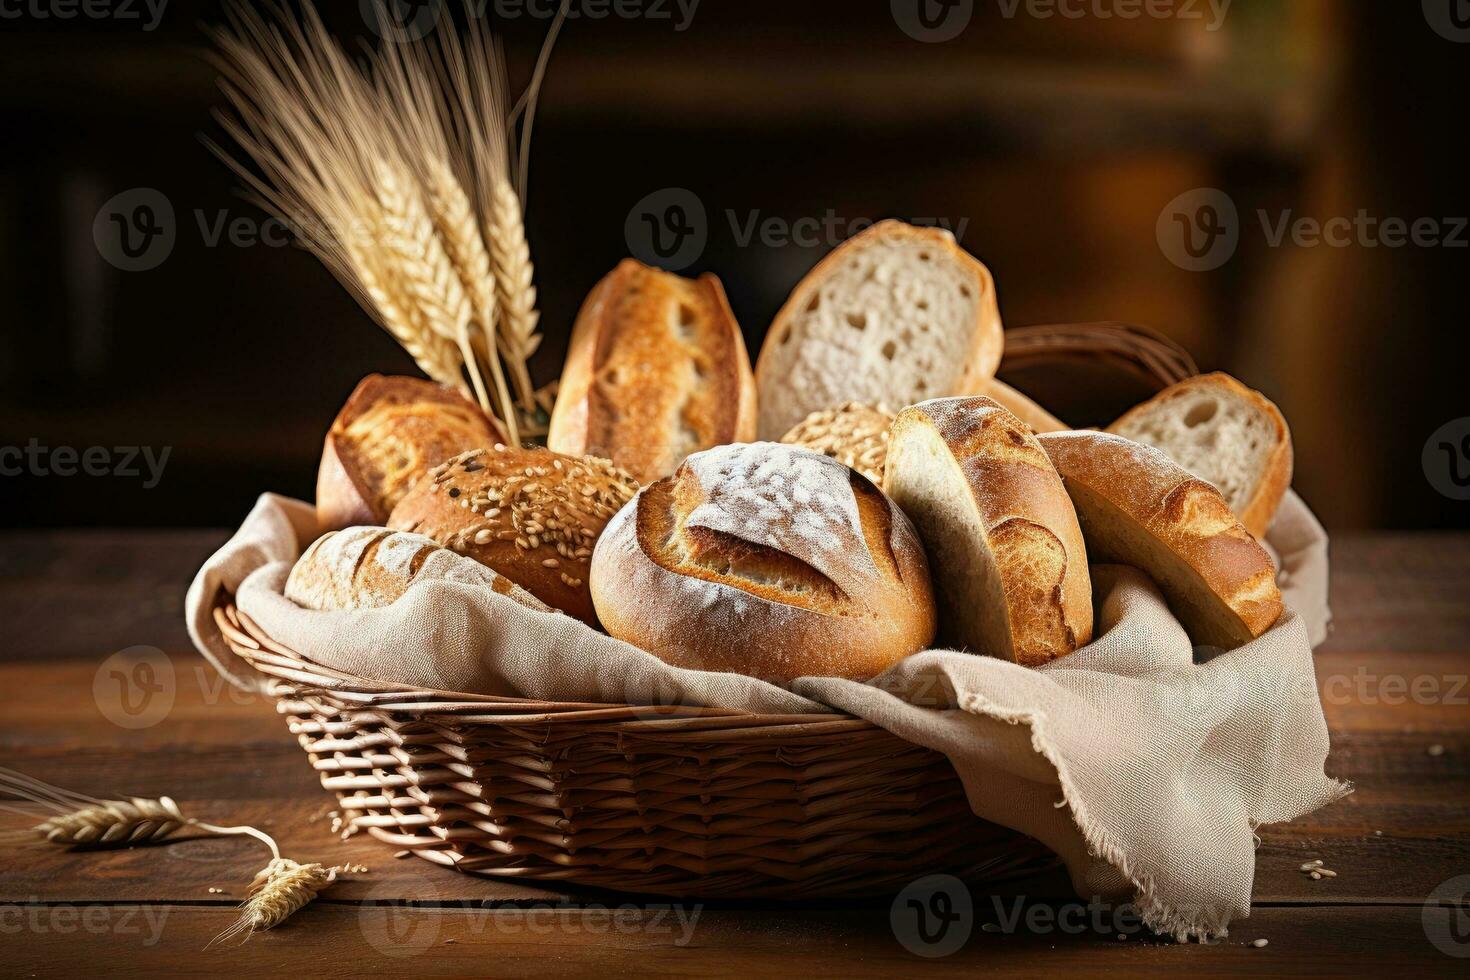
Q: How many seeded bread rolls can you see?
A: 2